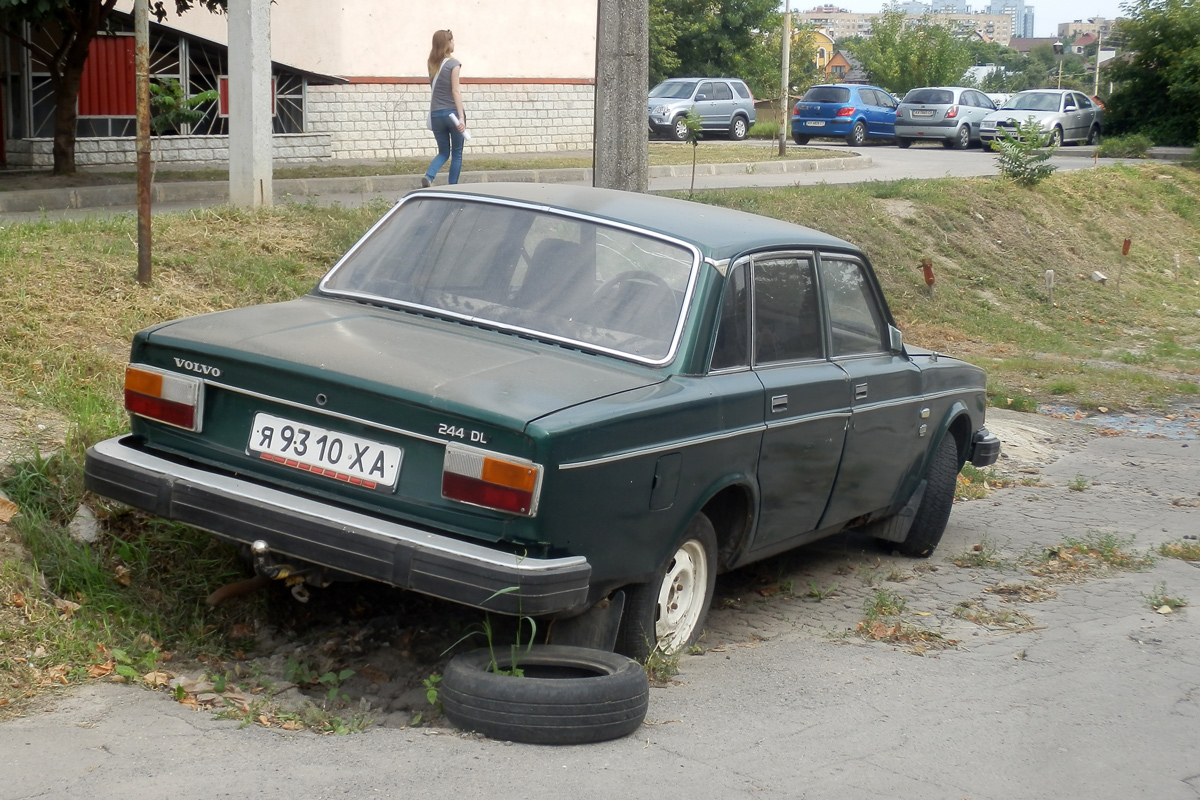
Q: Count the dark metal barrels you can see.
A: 0